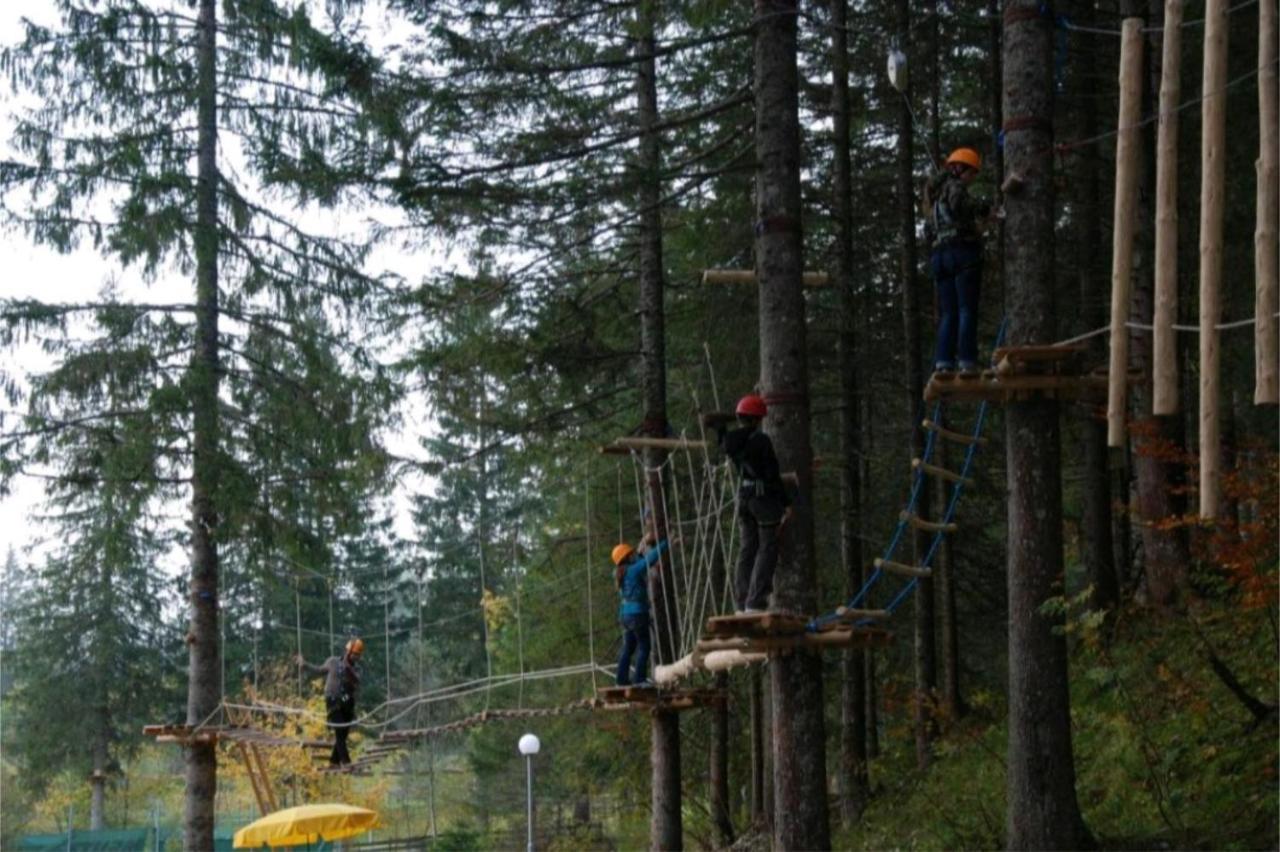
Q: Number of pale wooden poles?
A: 4